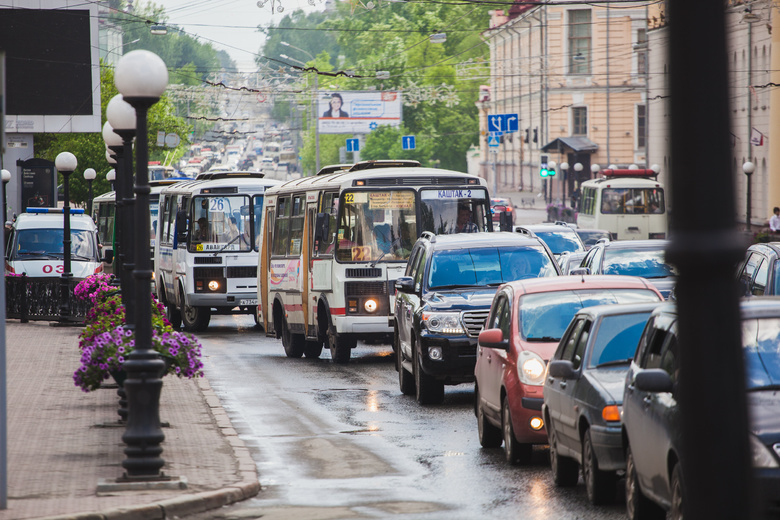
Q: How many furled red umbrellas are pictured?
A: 0